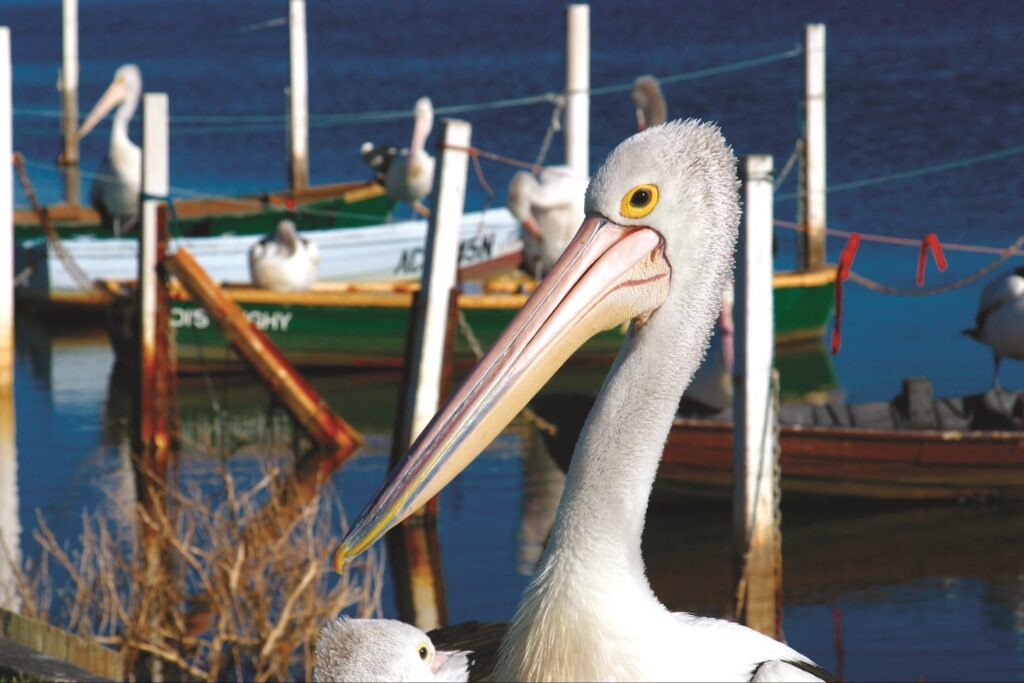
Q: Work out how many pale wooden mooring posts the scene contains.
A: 8